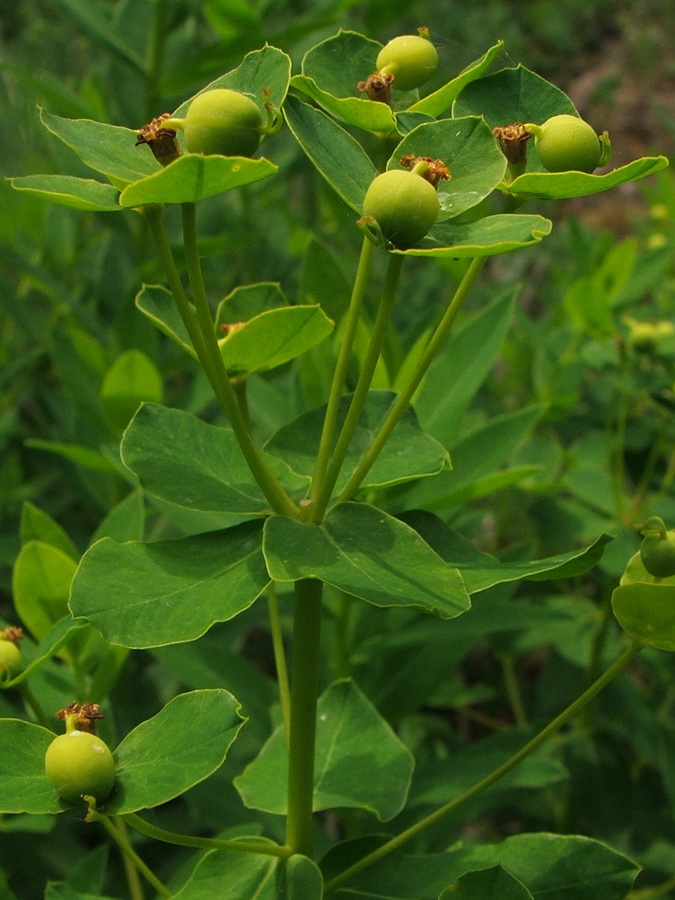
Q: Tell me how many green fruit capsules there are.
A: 7